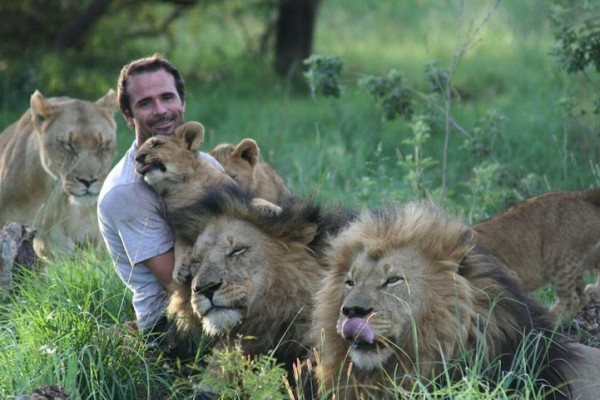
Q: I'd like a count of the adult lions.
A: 3